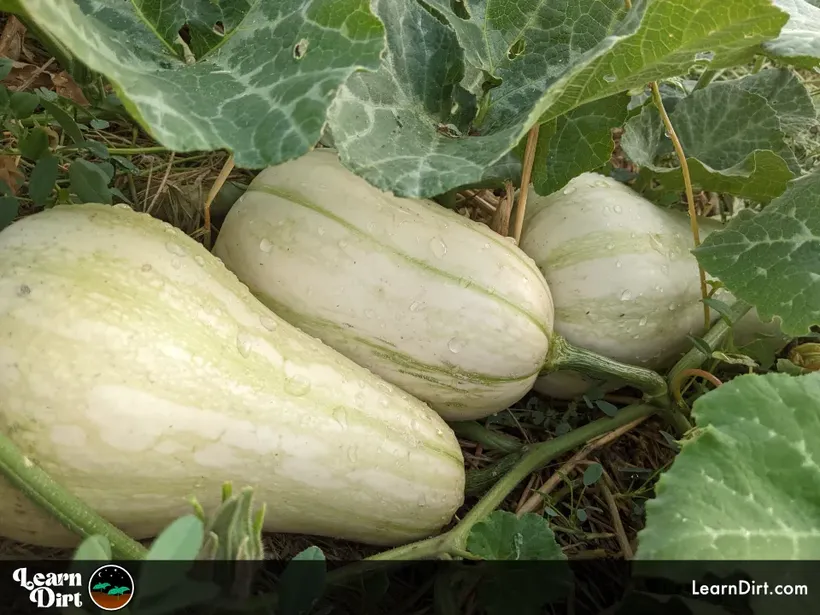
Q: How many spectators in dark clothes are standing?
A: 0